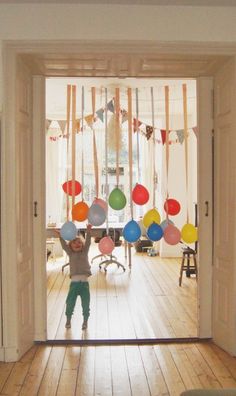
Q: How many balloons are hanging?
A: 15